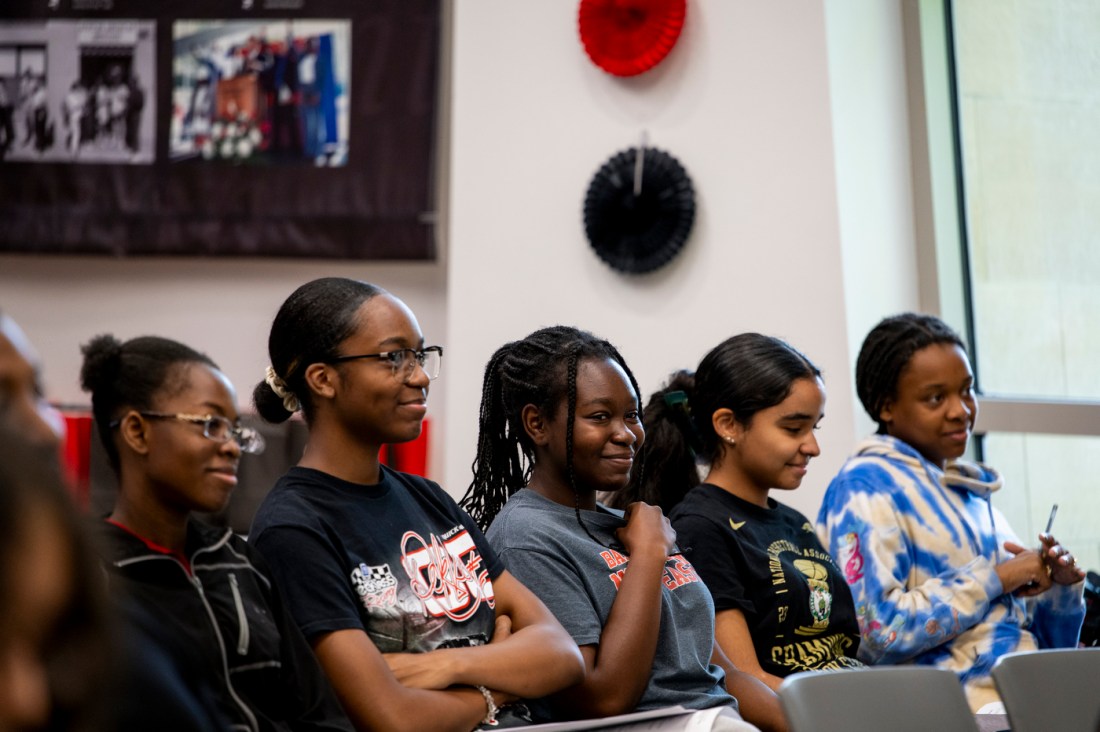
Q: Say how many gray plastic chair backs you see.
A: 2